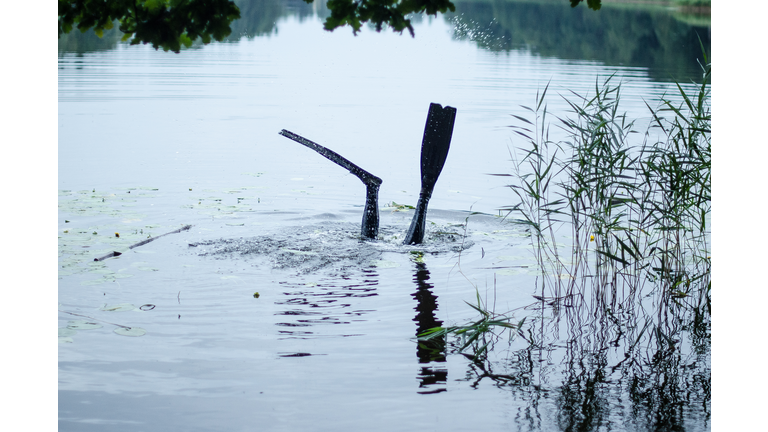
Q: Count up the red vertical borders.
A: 0